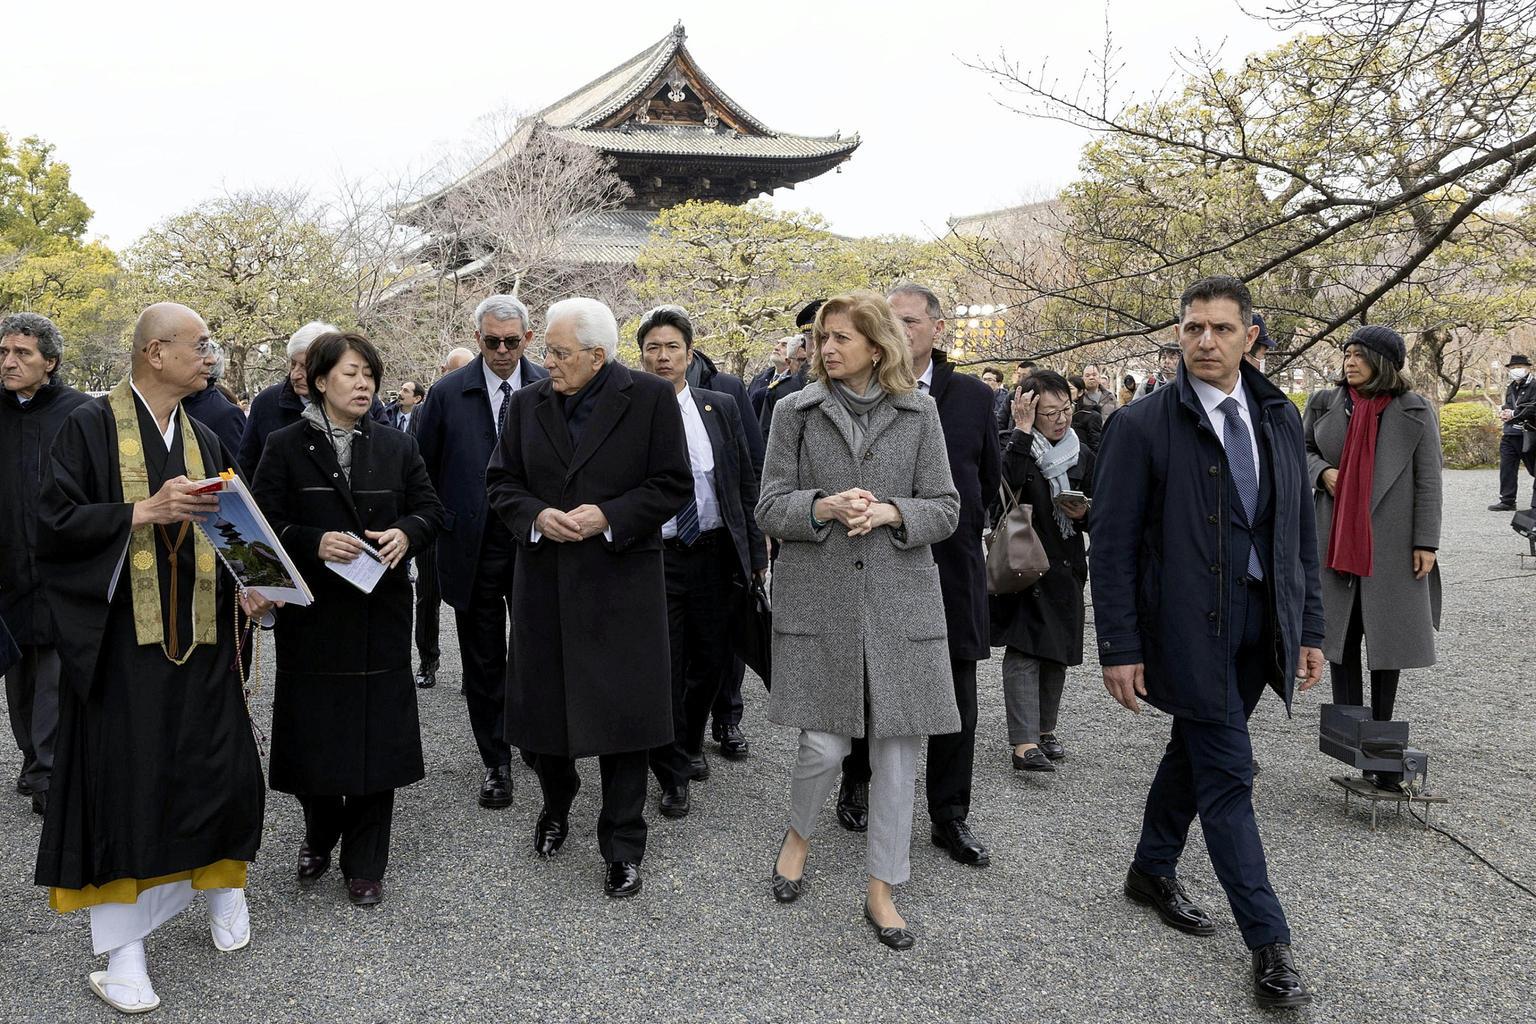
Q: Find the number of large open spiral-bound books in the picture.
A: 1